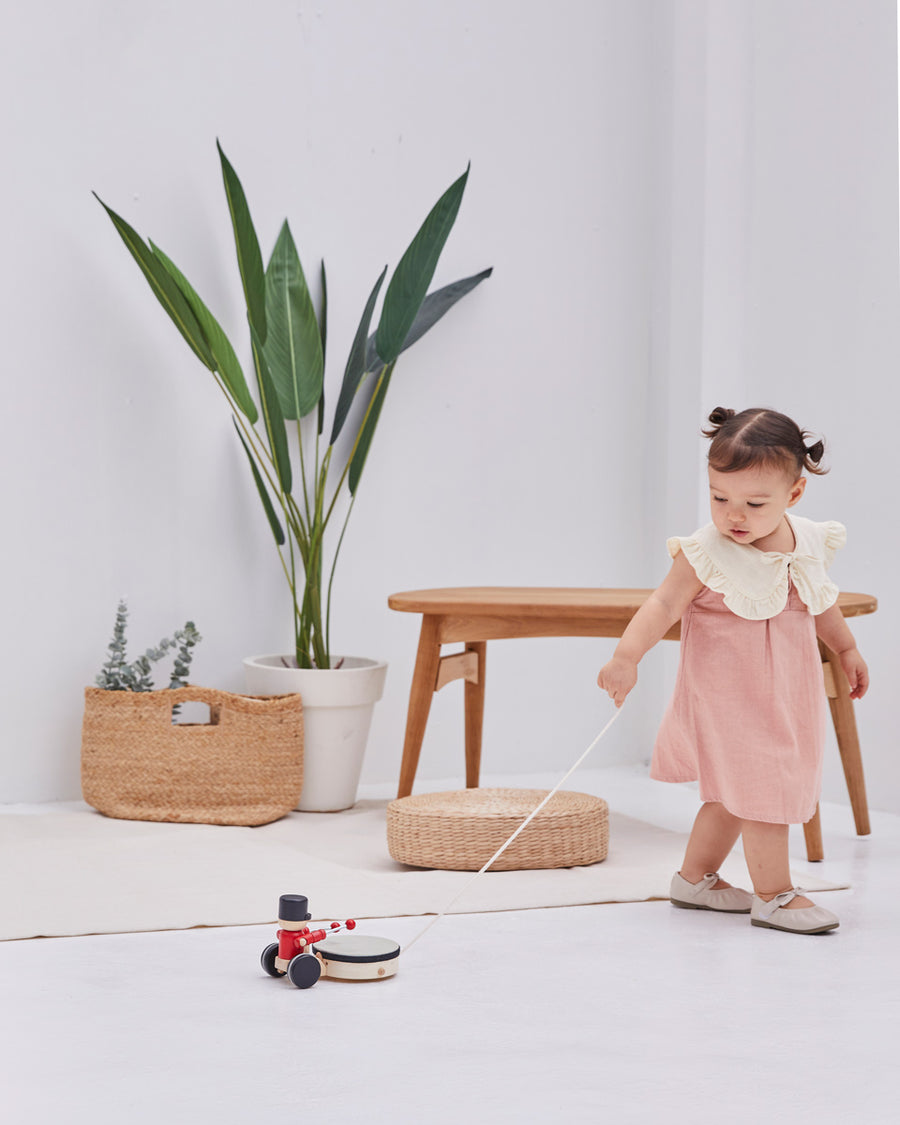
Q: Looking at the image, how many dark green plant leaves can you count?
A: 11